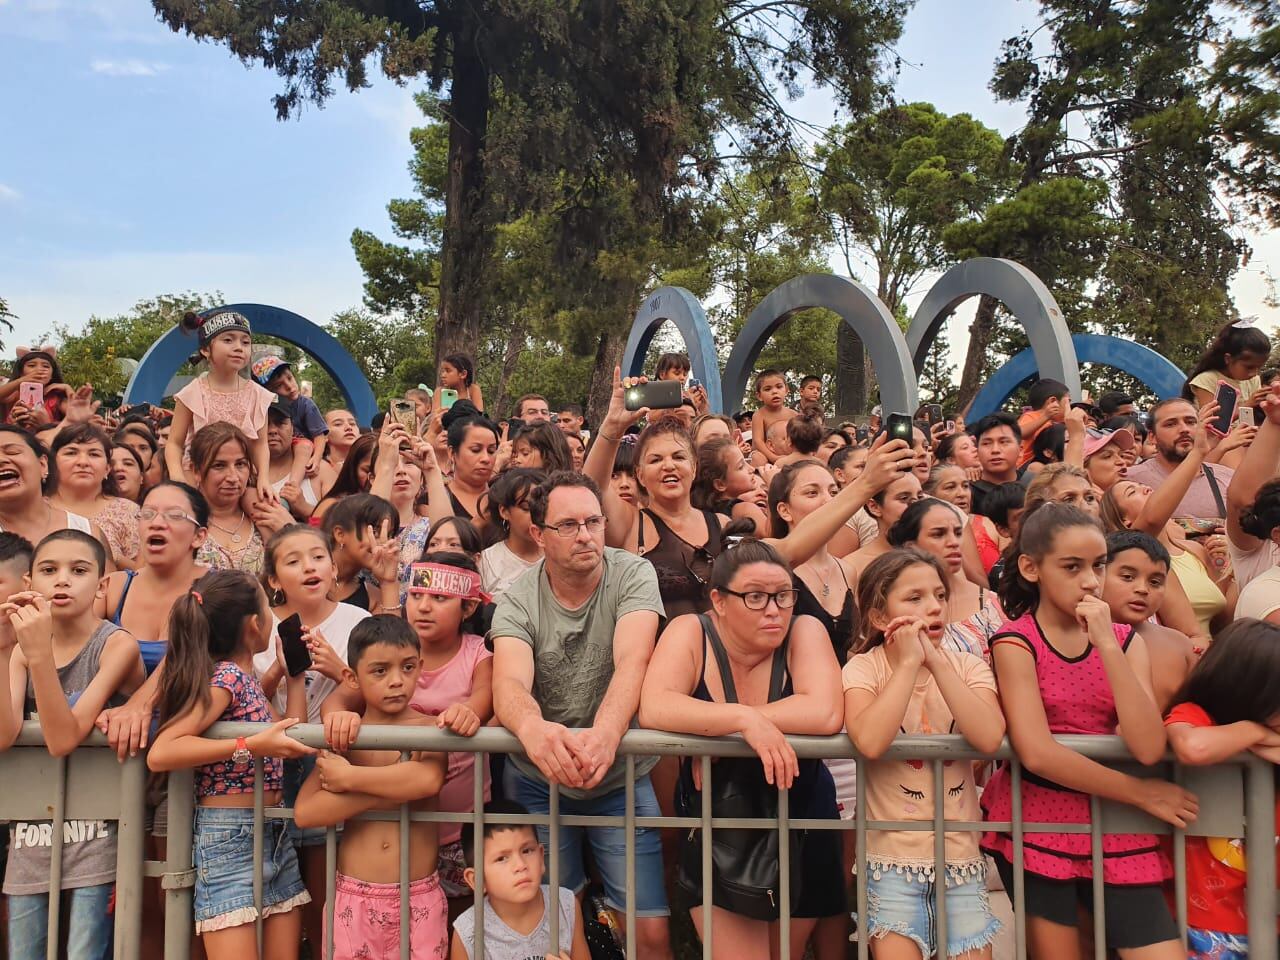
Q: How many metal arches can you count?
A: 5